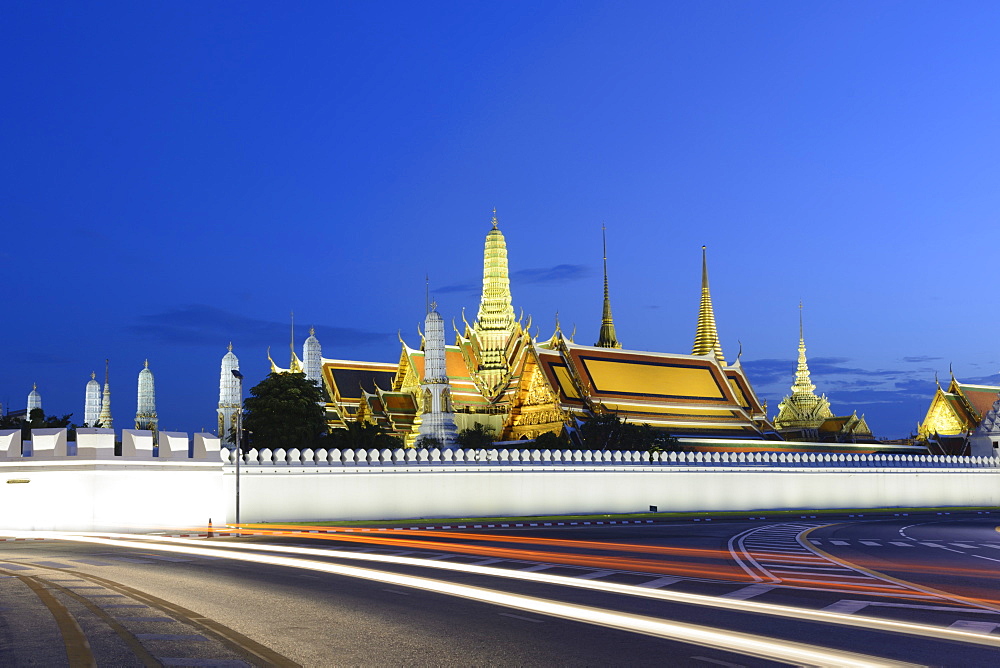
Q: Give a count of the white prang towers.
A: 6